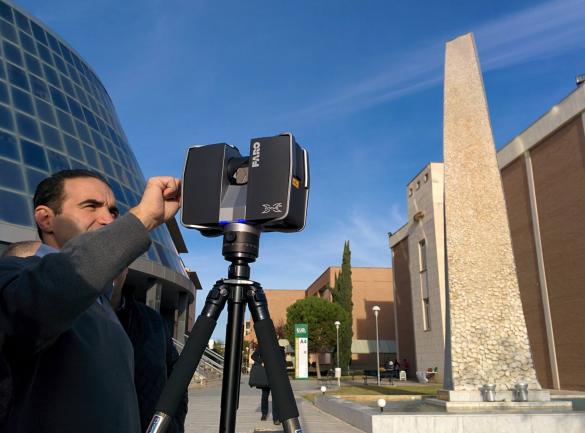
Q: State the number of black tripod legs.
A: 3